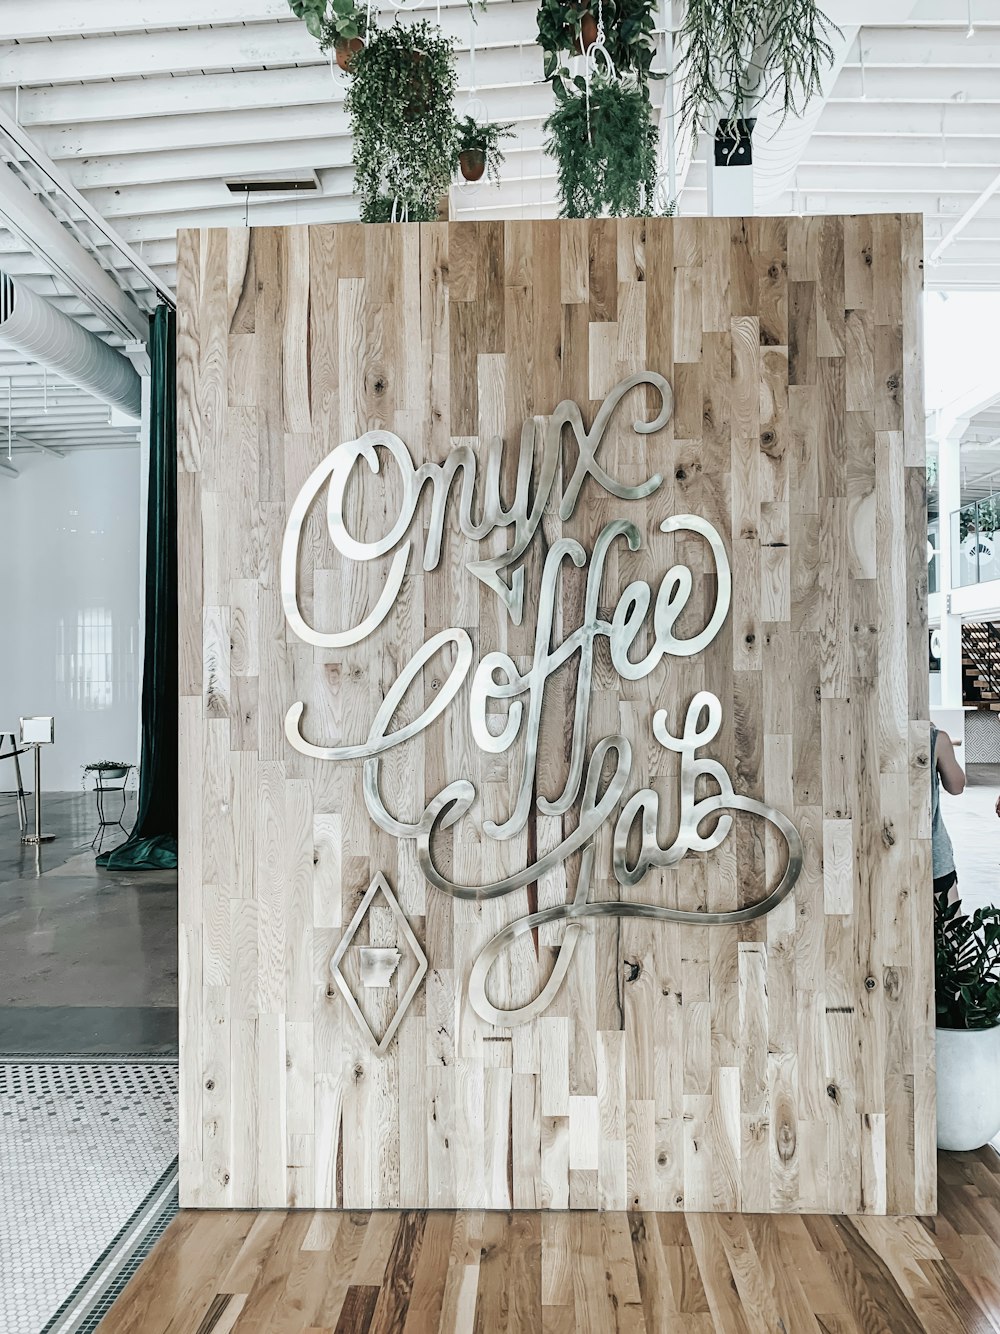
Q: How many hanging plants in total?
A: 6